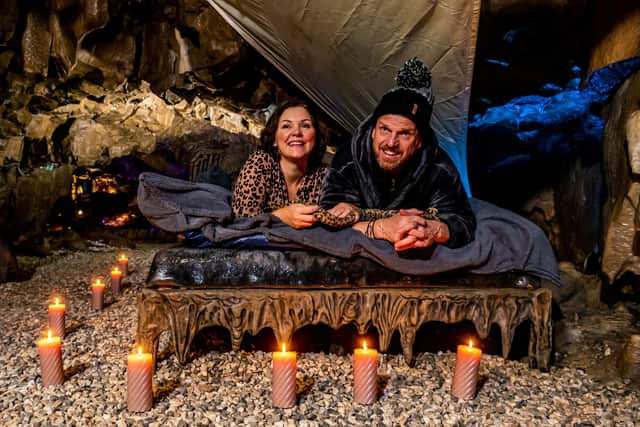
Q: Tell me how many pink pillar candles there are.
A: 9